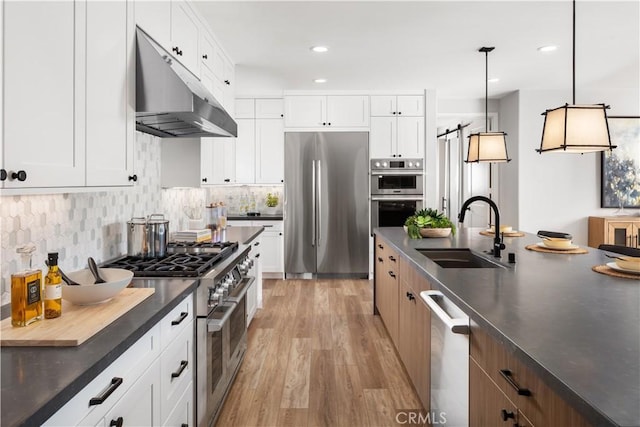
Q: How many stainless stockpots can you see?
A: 1